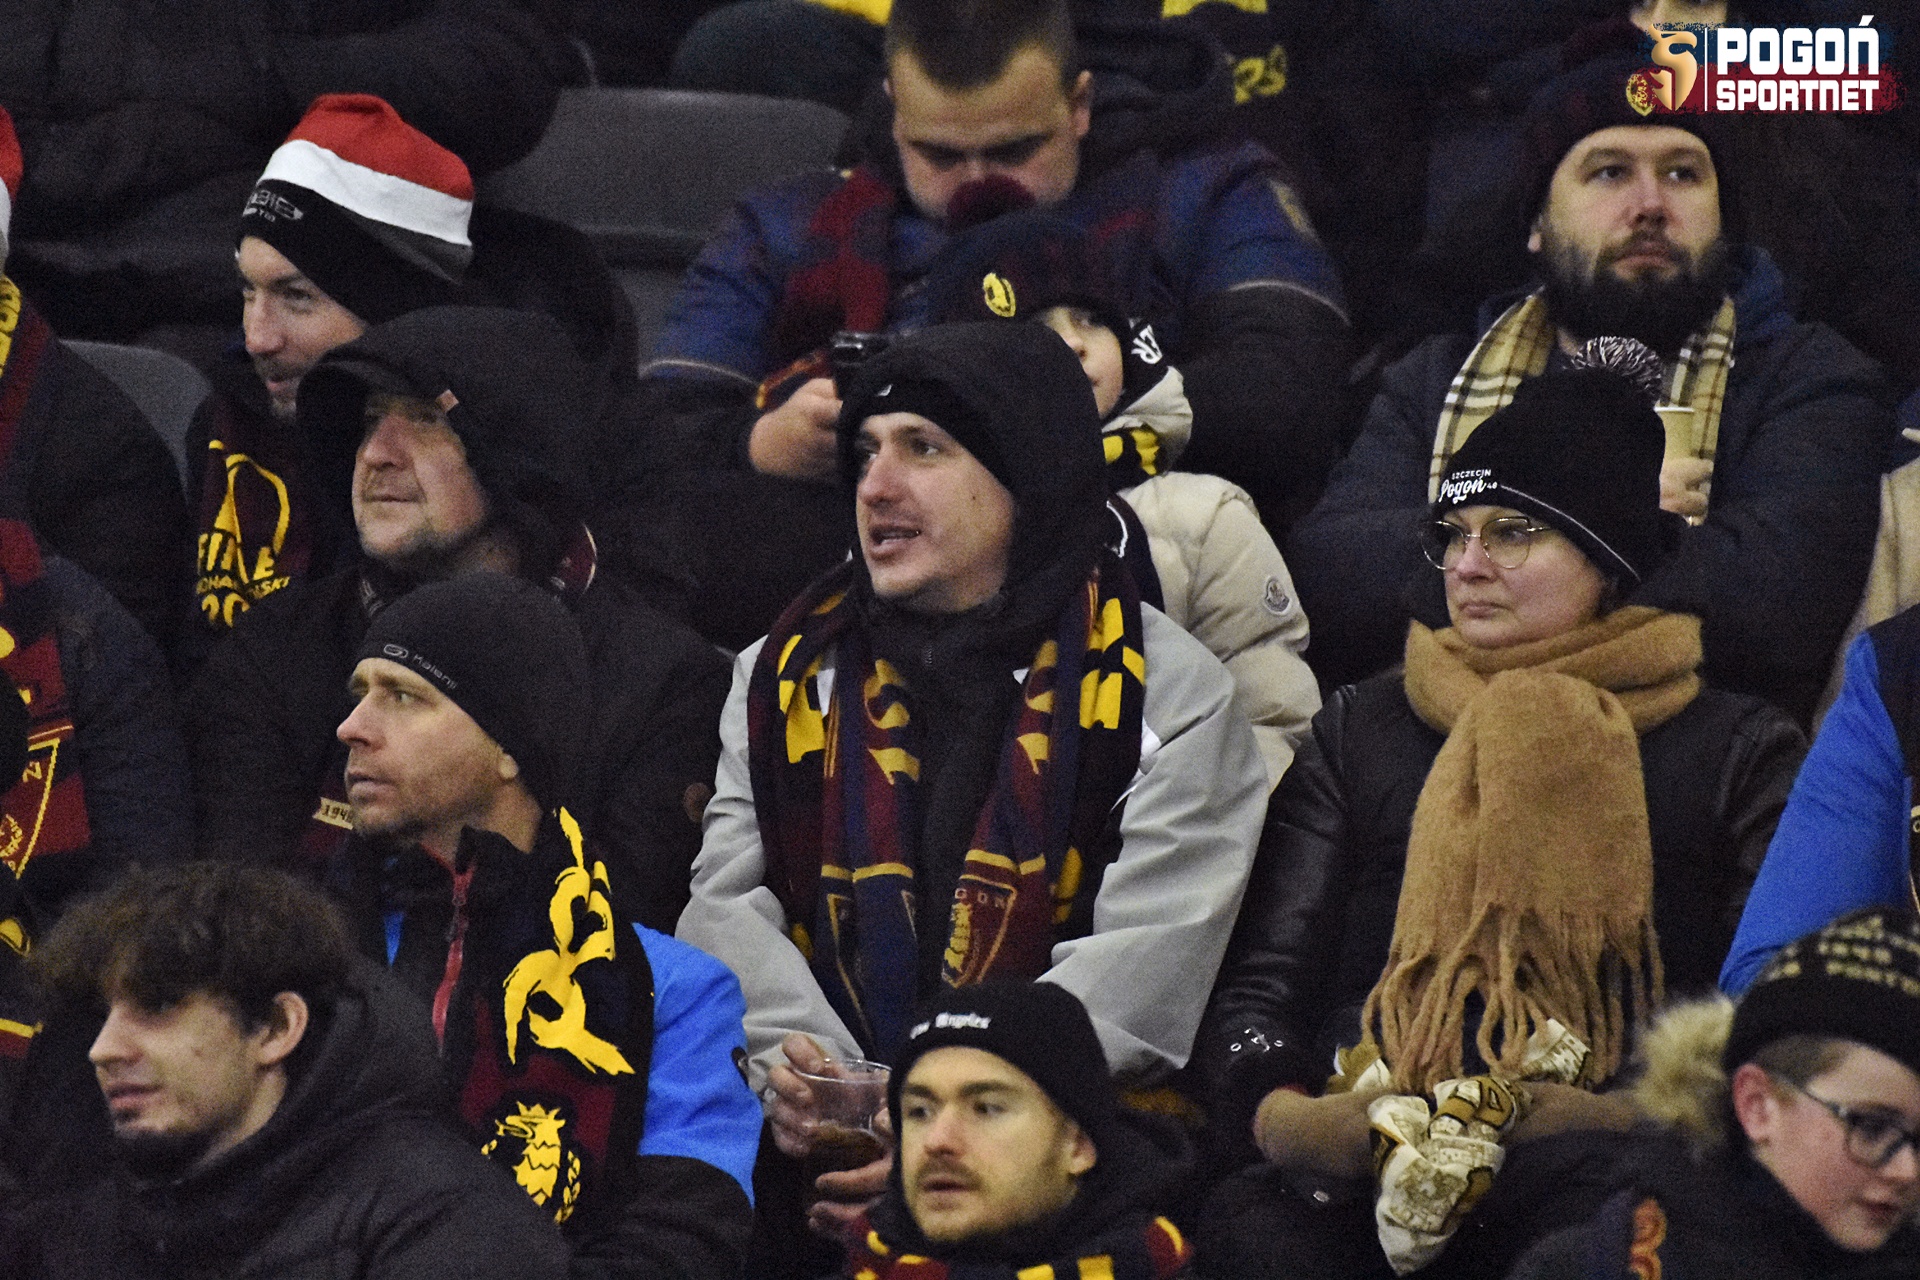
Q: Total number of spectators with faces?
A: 11